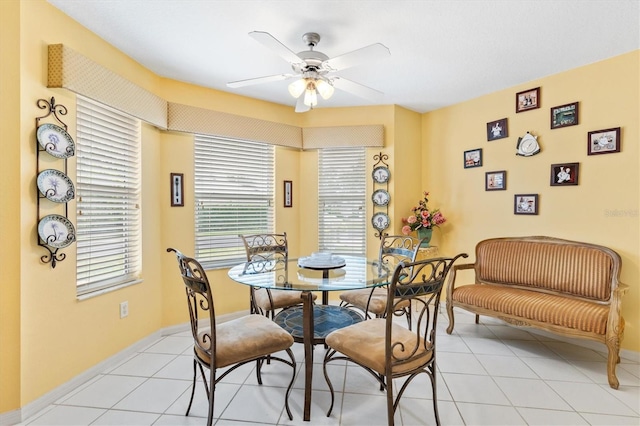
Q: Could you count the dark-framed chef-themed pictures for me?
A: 8